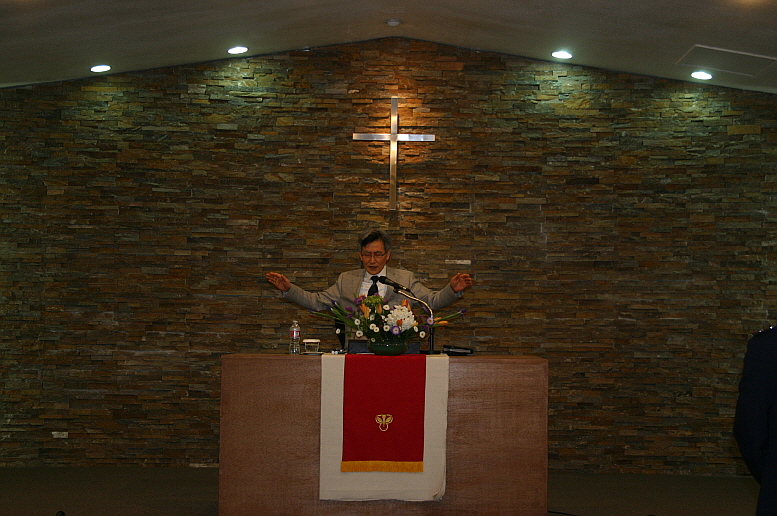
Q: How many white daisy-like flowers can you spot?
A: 11